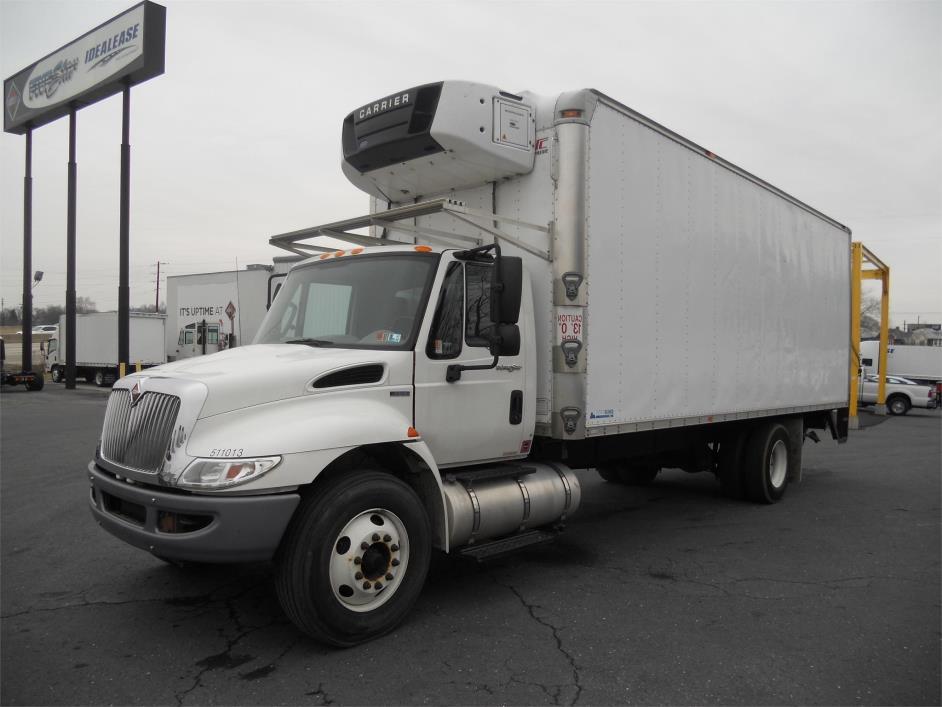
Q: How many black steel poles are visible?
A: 3